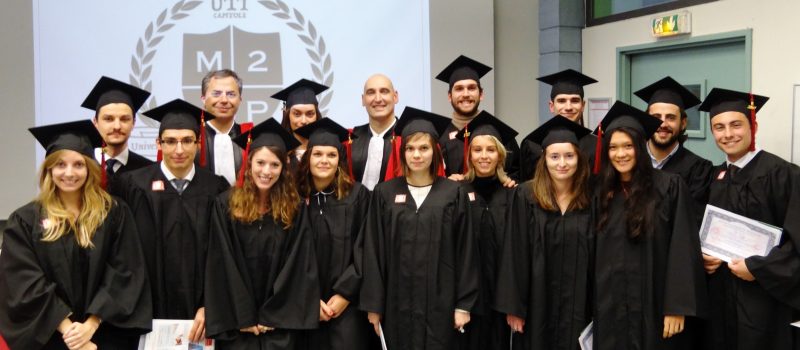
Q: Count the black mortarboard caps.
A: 14